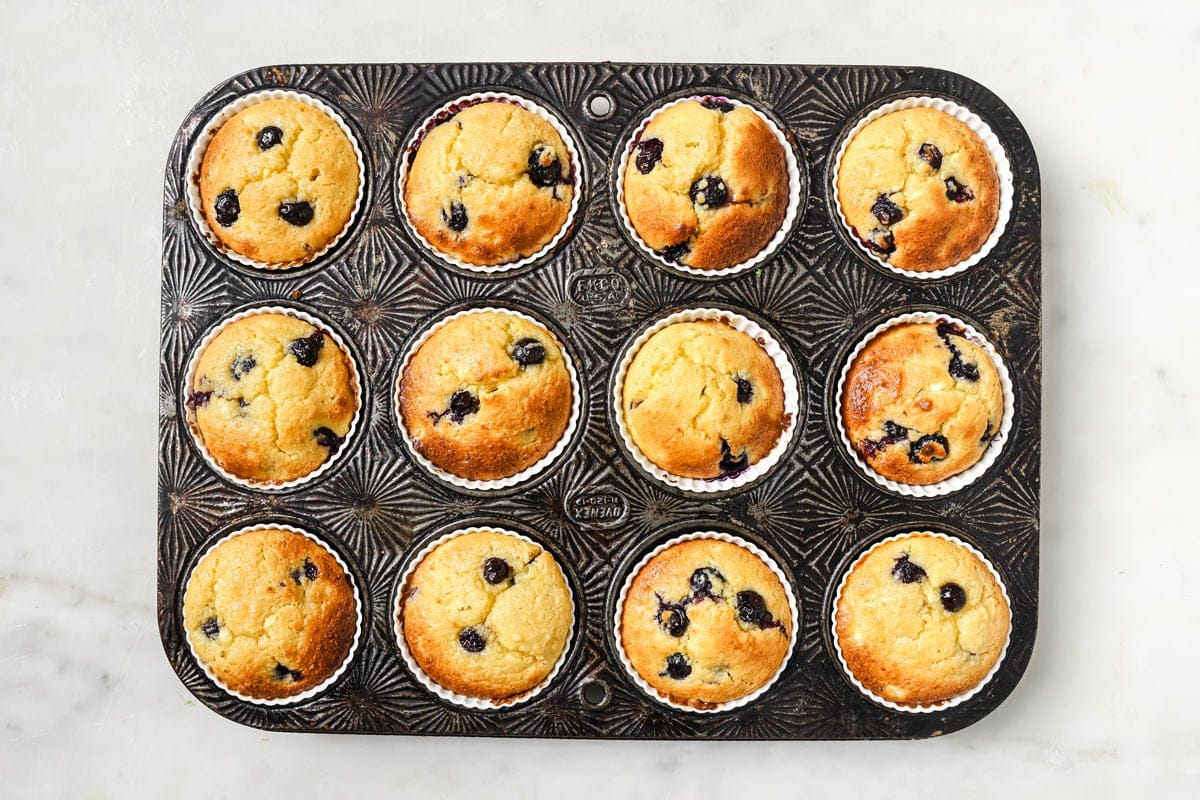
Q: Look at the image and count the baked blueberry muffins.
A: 12